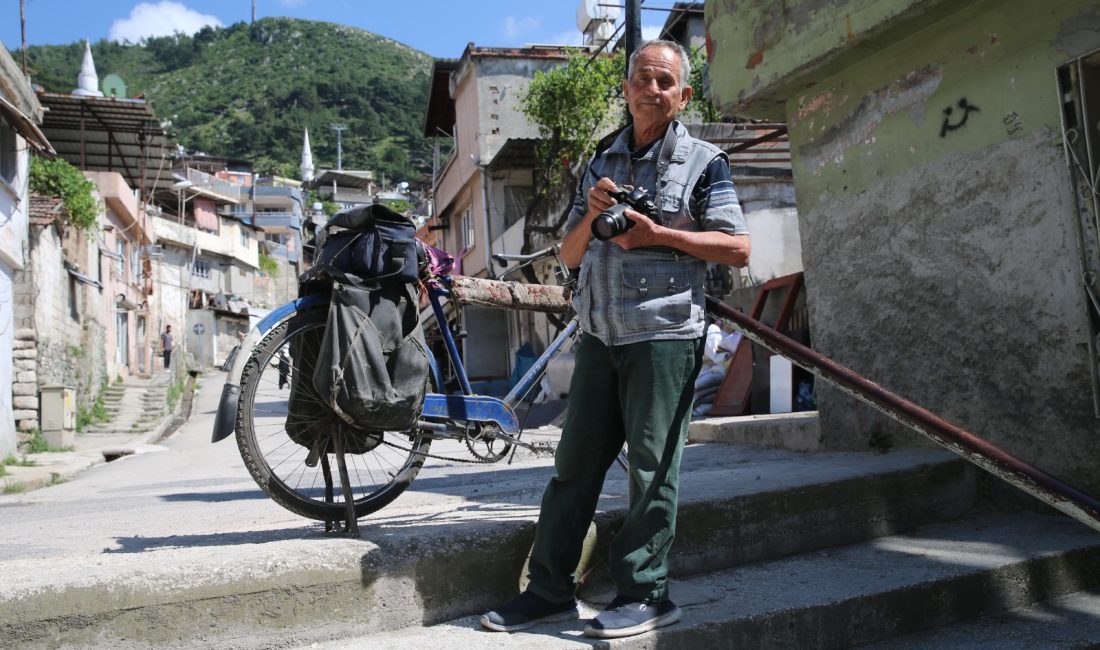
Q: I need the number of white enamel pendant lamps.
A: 0